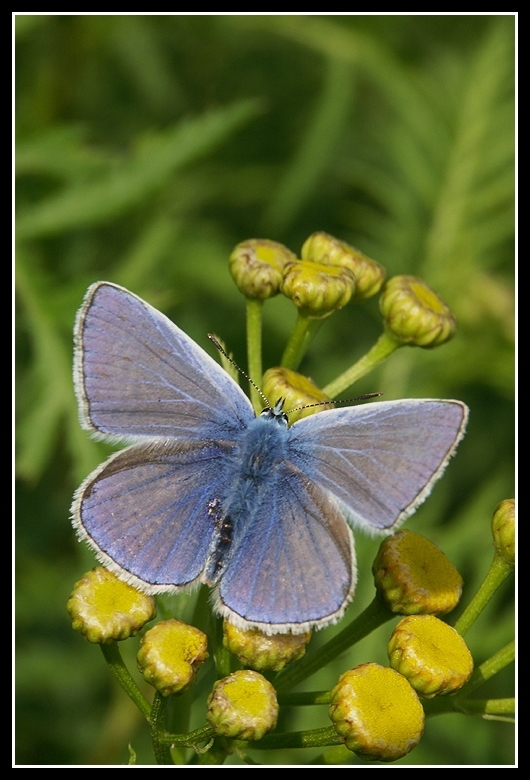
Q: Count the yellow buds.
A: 13